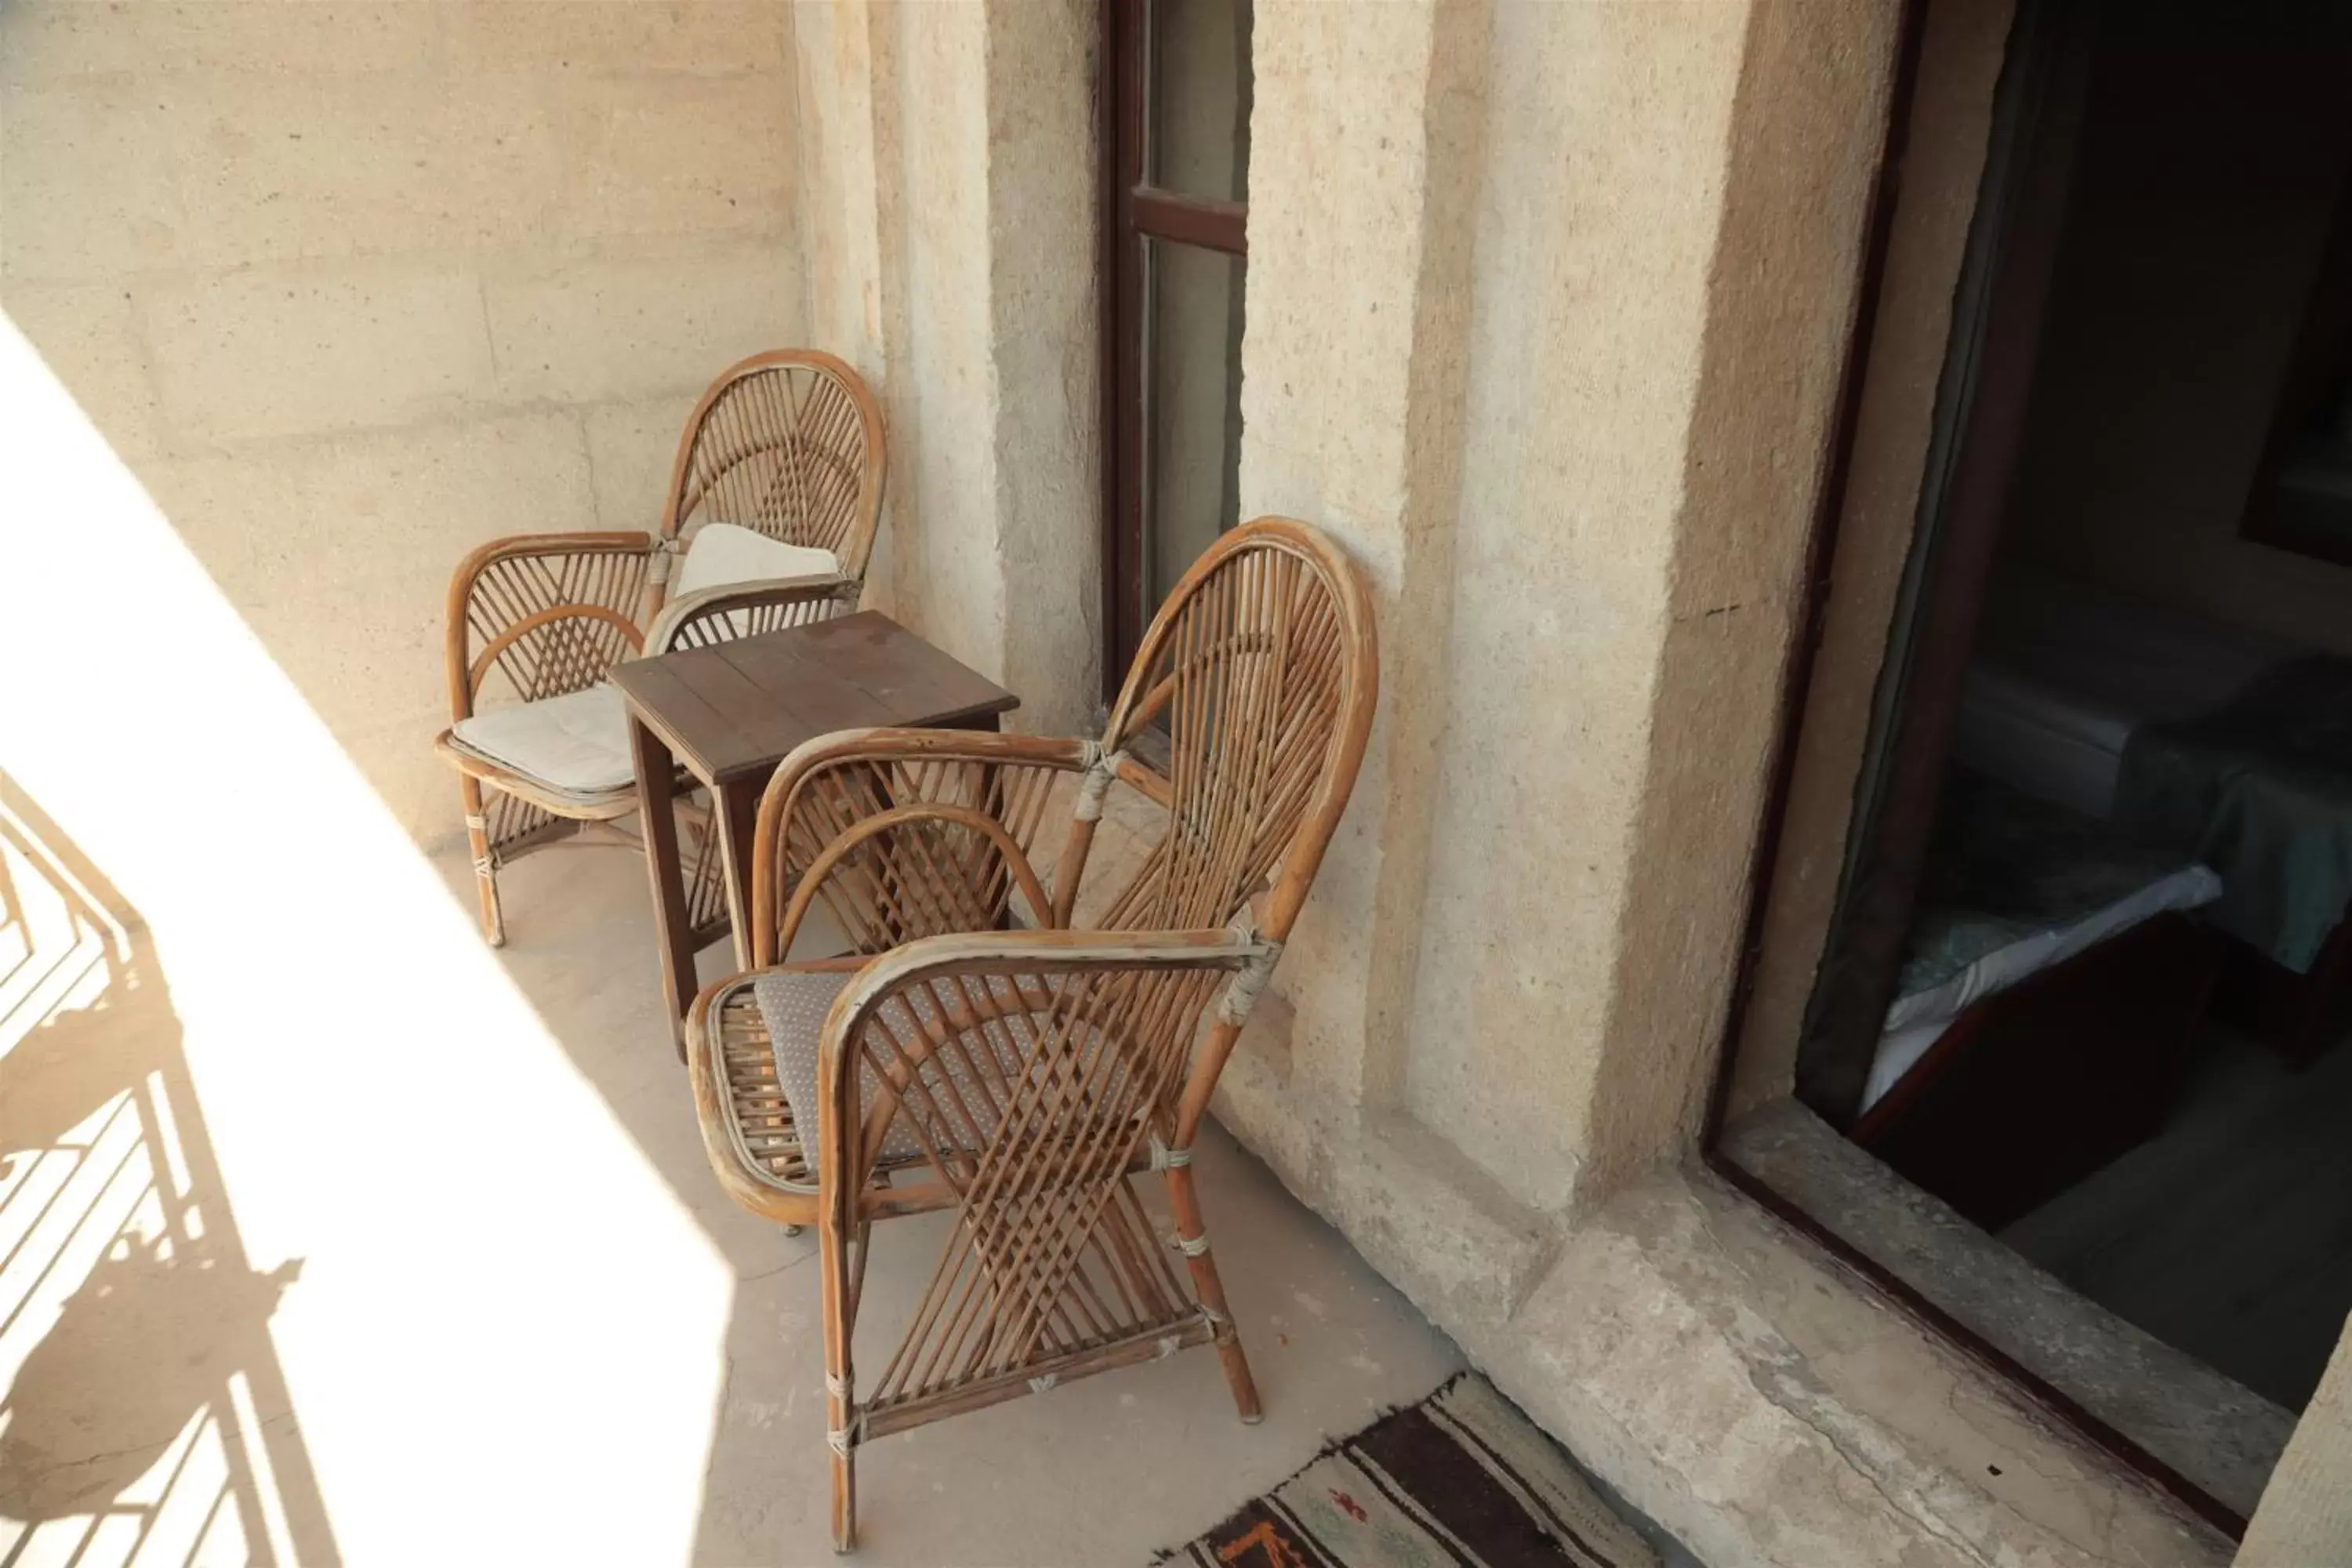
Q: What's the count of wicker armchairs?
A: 2